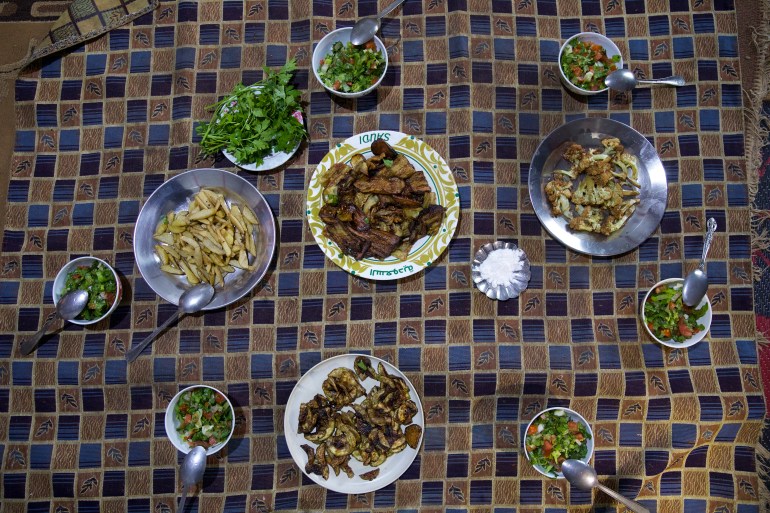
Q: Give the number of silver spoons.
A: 7